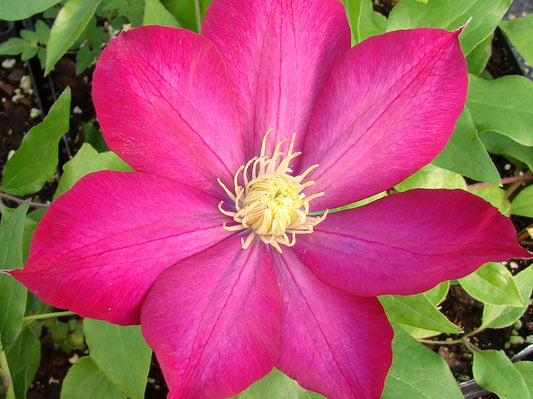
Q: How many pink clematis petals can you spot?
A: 7